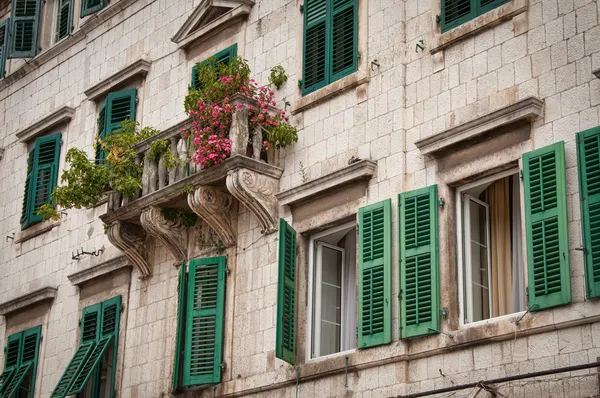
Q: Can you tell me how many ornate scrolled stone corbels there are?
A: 4